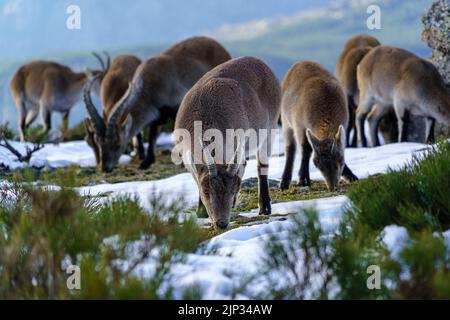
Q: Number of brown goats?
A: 7